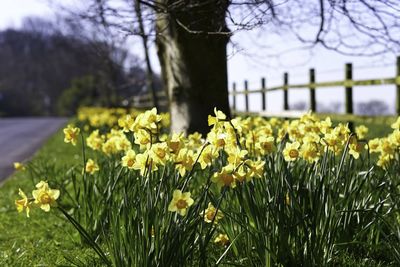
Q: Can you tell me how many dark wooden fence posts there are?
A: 7